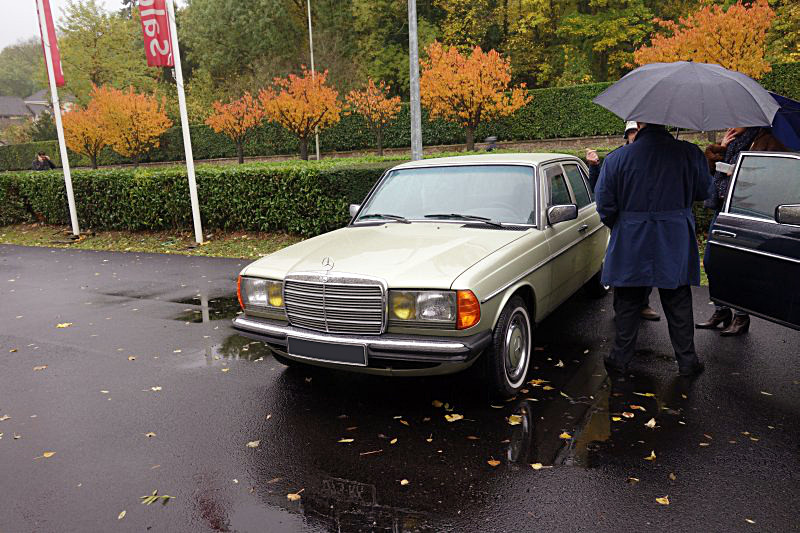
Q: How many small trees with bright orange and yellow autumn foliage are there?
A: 7